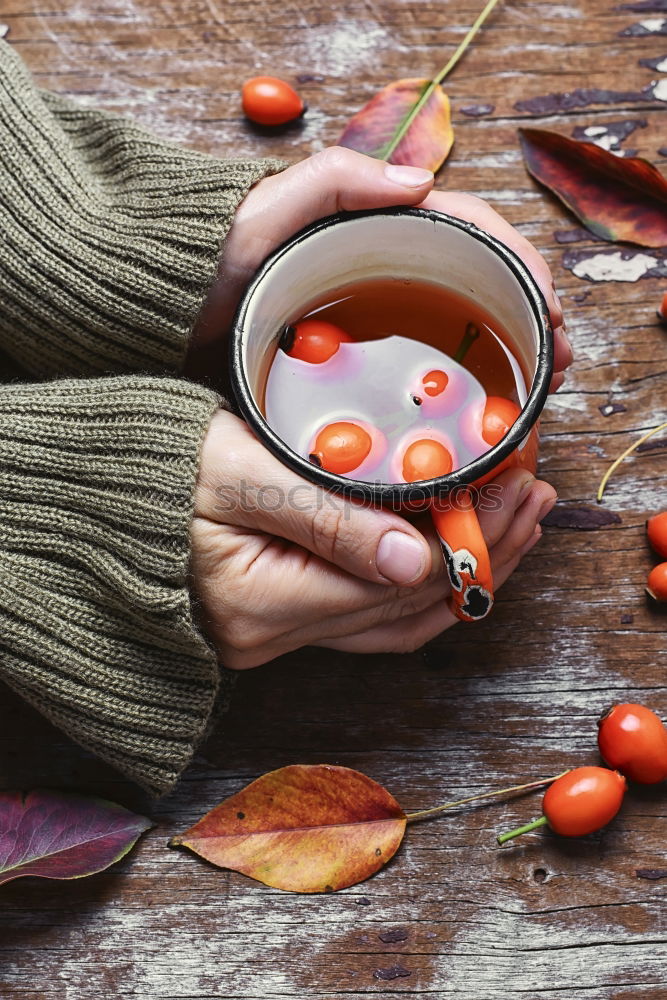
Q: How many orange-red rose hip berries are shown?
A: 11